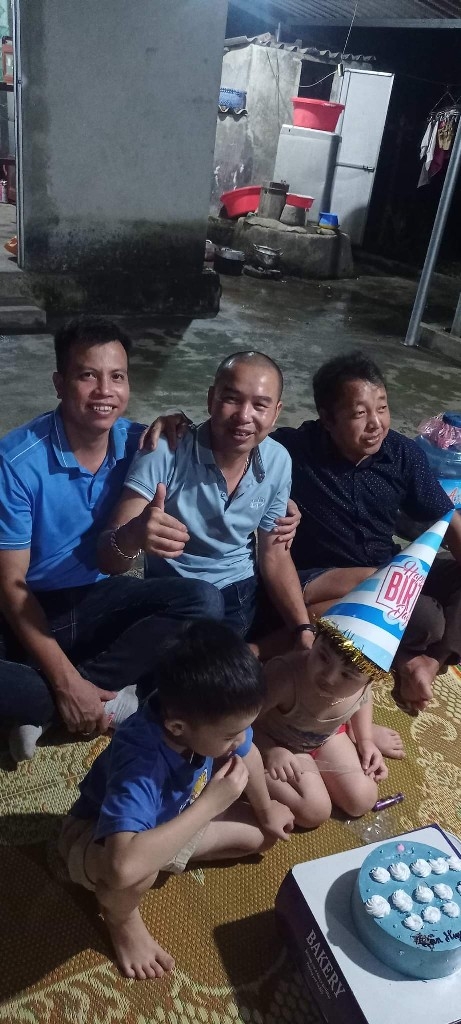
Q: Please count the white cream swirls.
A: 12